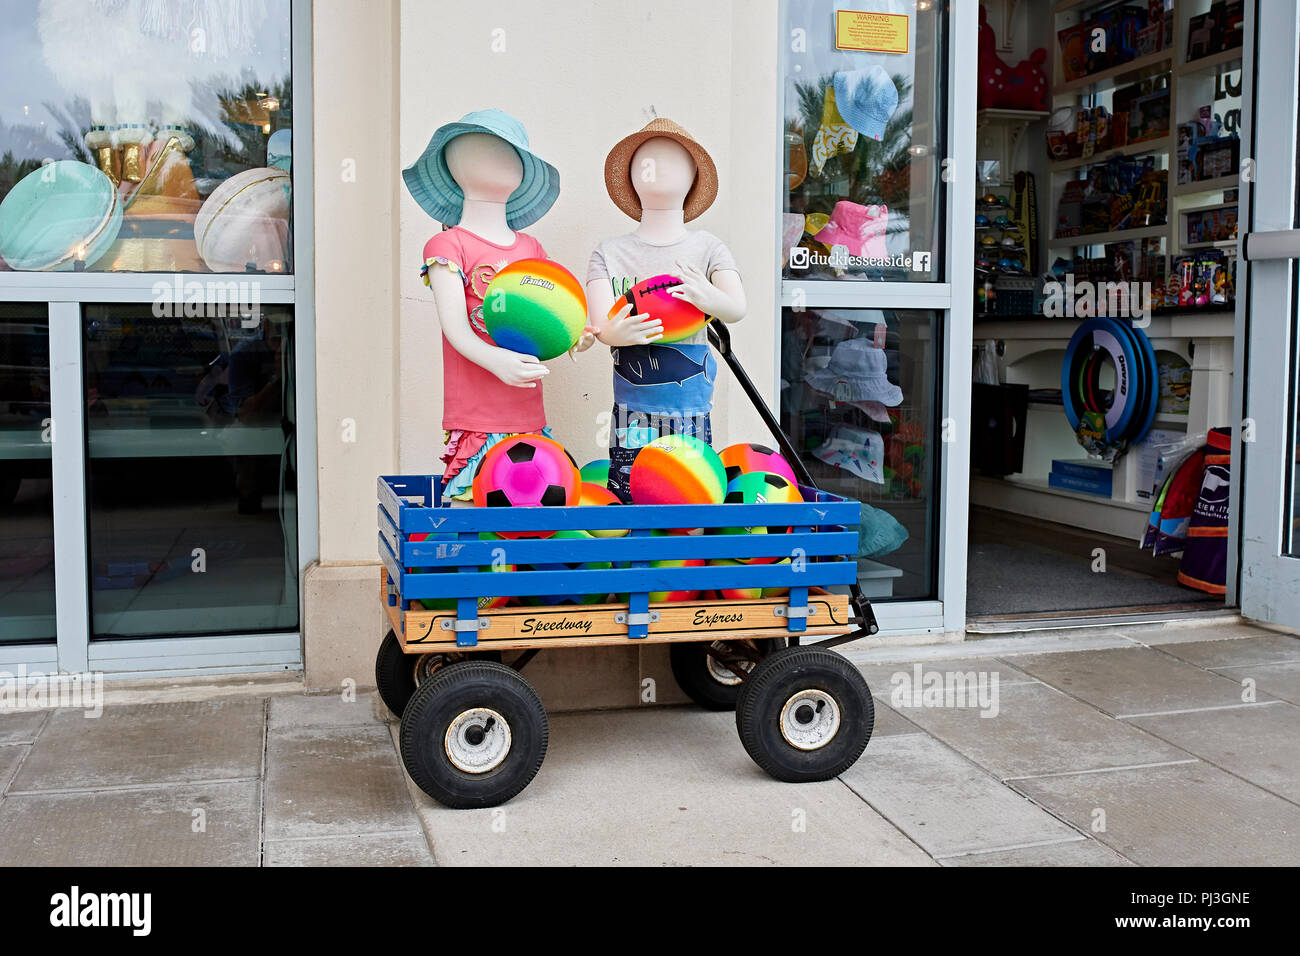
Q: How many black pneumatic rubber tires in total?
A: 4